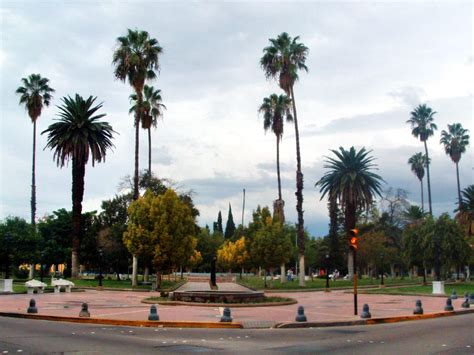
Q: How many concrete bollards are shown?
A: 10